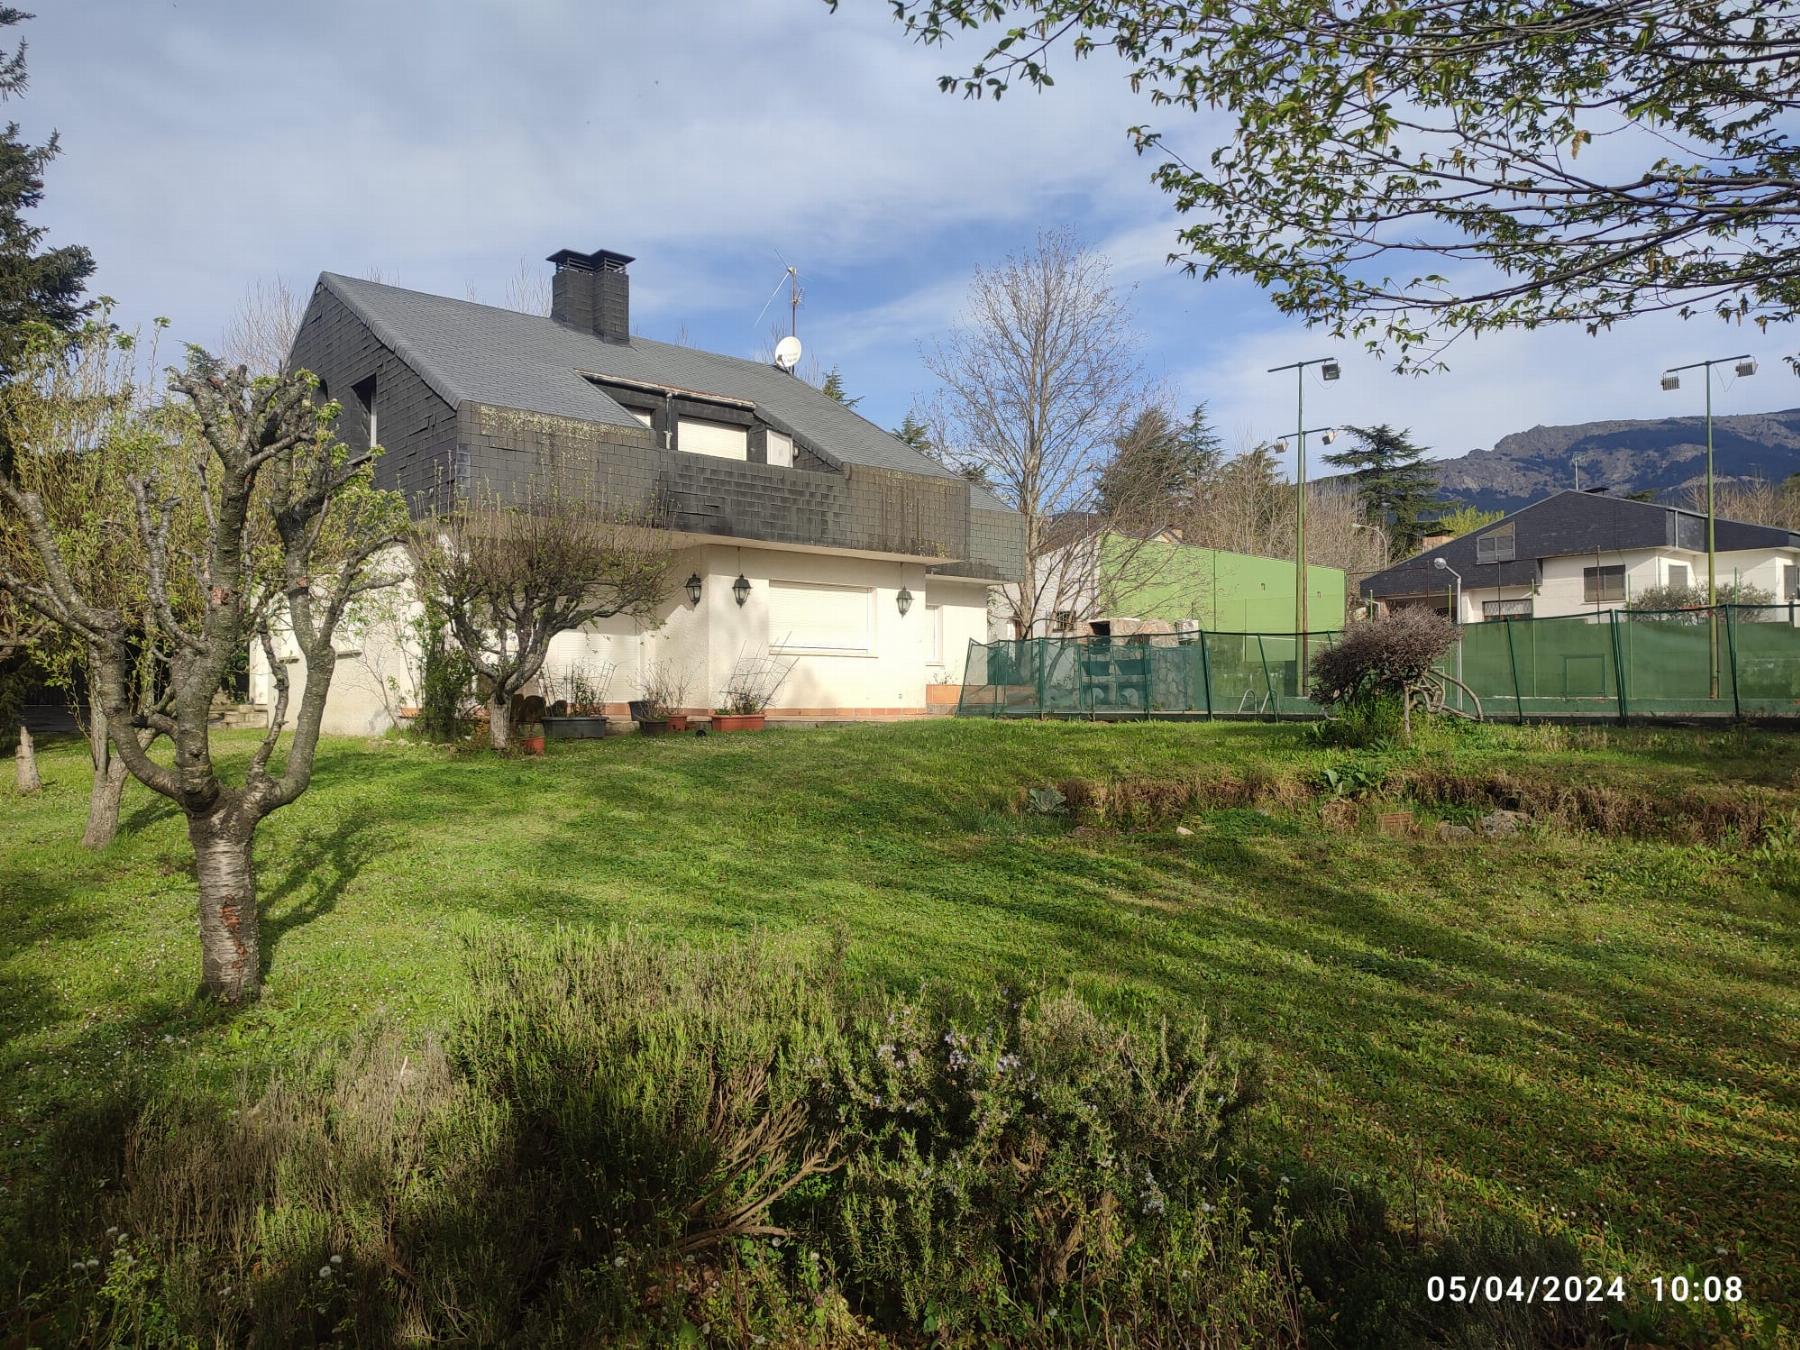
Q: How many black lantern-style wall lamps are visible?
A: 3